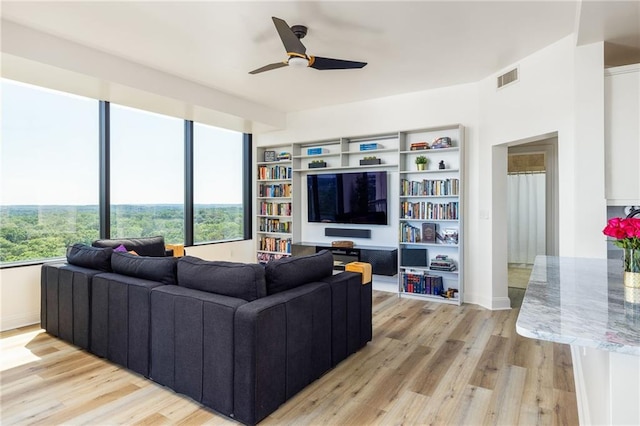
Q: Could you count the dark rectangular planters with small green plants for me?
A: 2